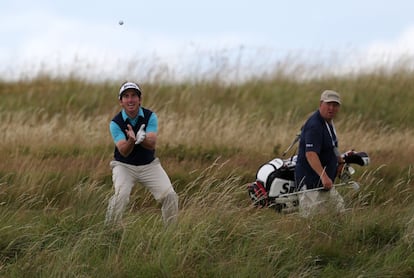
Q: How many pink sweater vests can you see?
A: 0